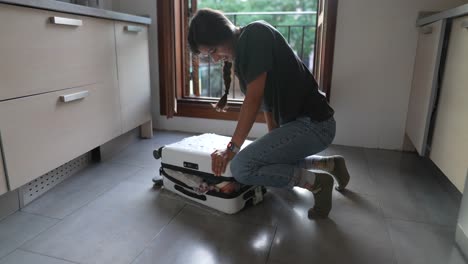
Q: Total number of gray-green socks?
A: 2